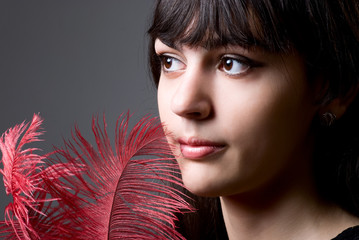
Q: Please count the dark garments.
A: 1